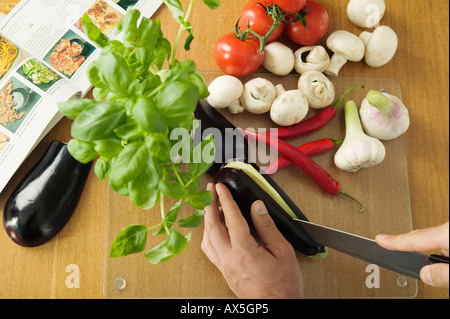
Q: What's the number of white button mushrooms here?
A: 9